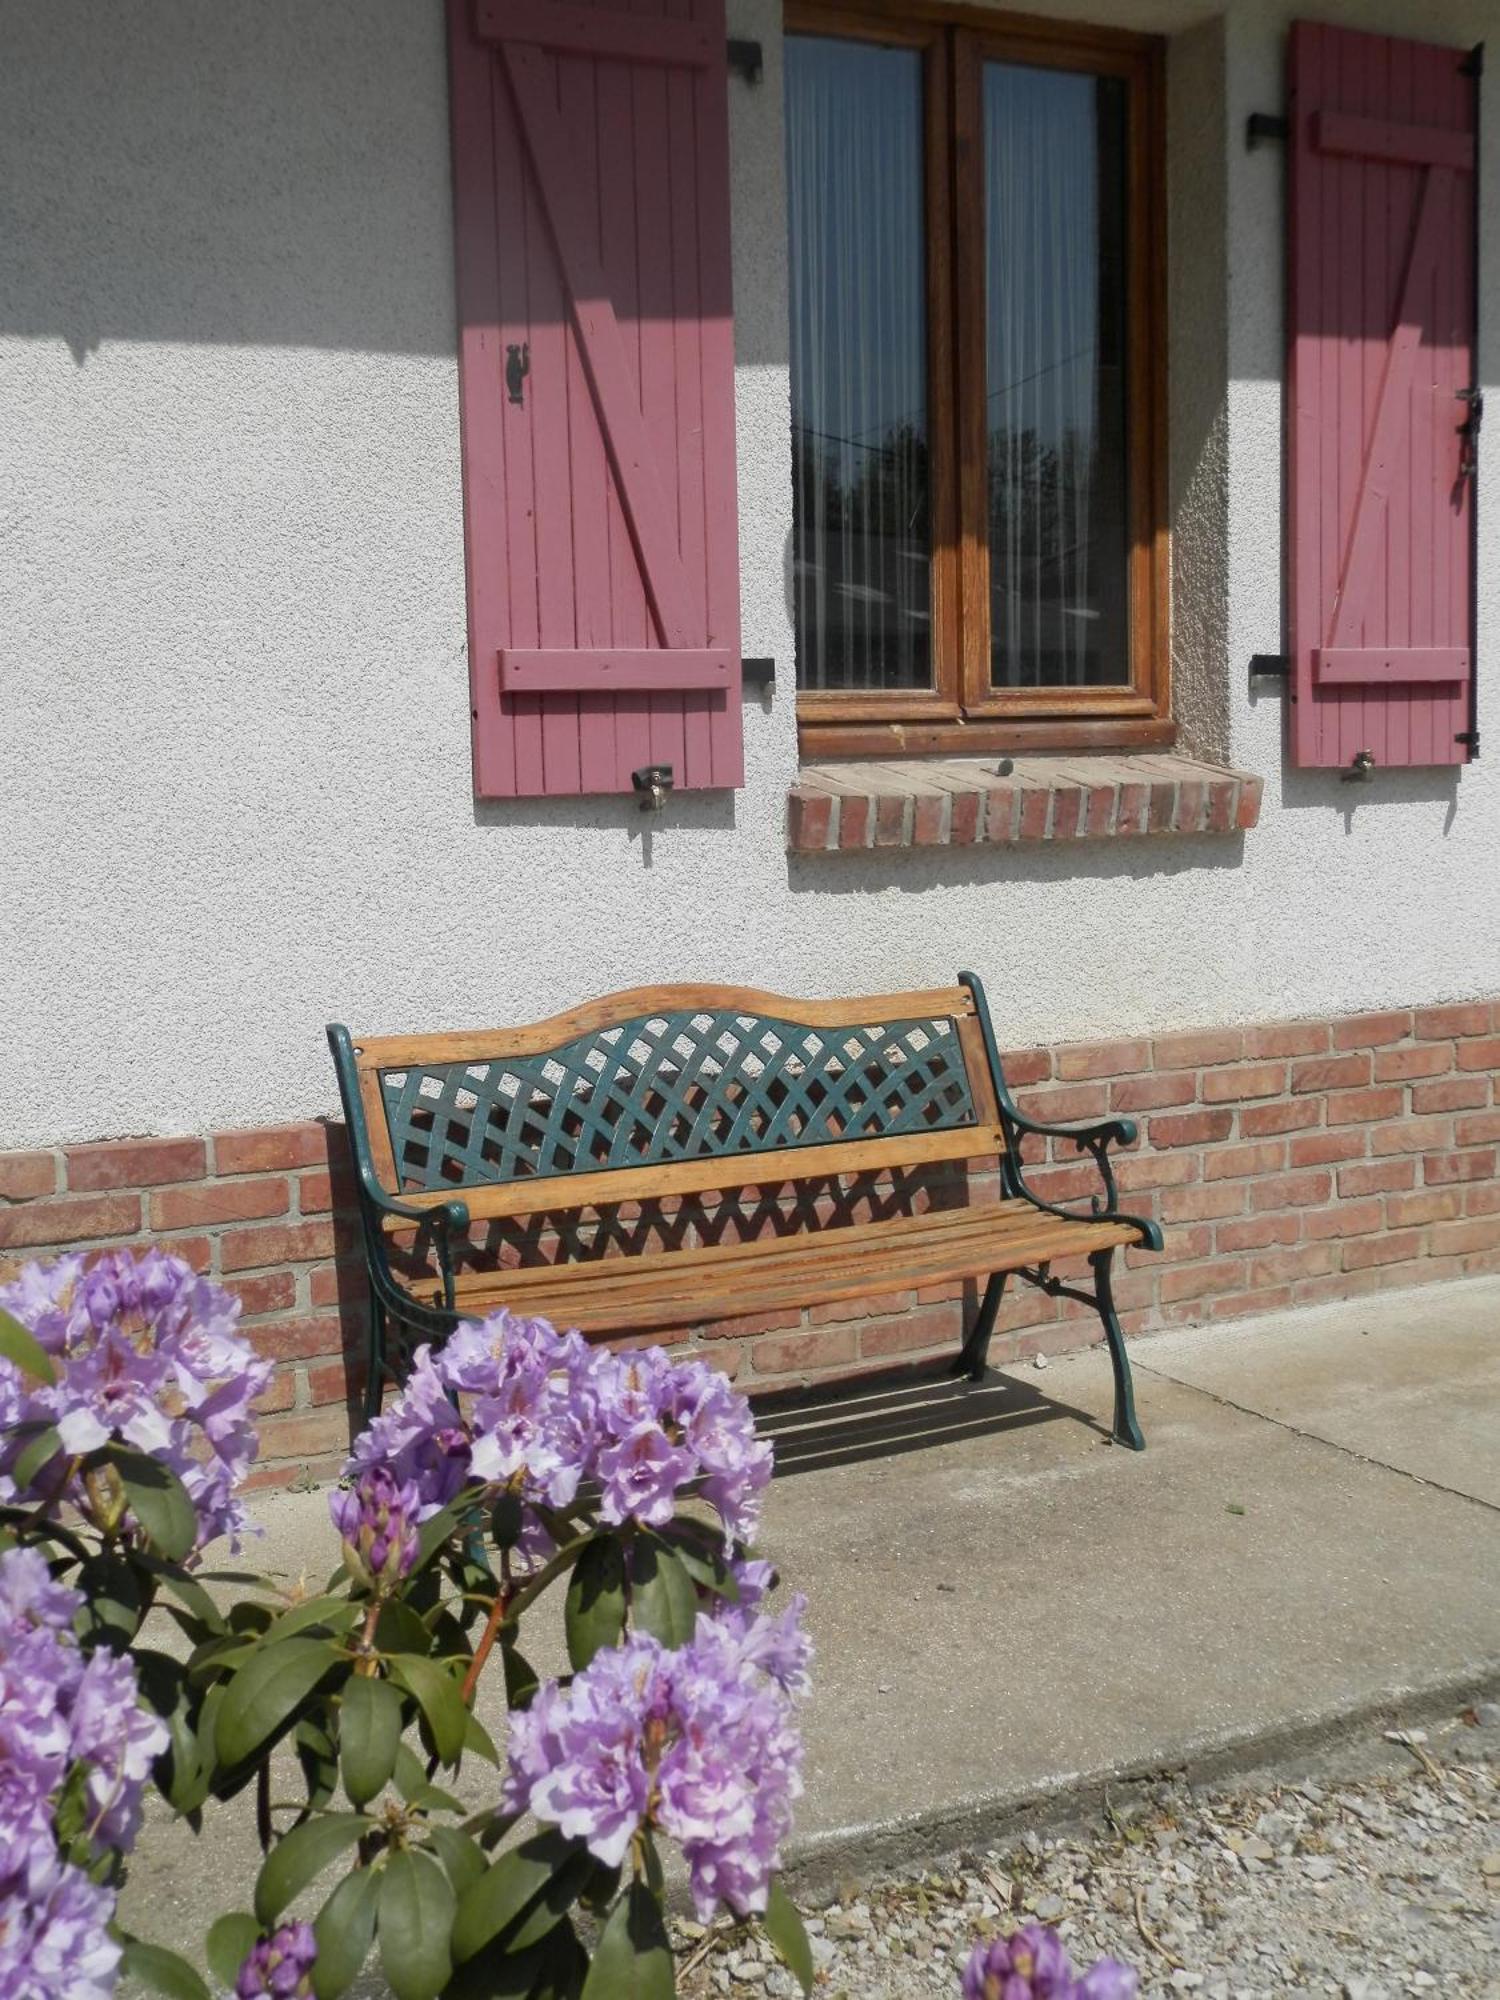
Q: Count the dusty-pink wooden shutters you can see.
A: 2